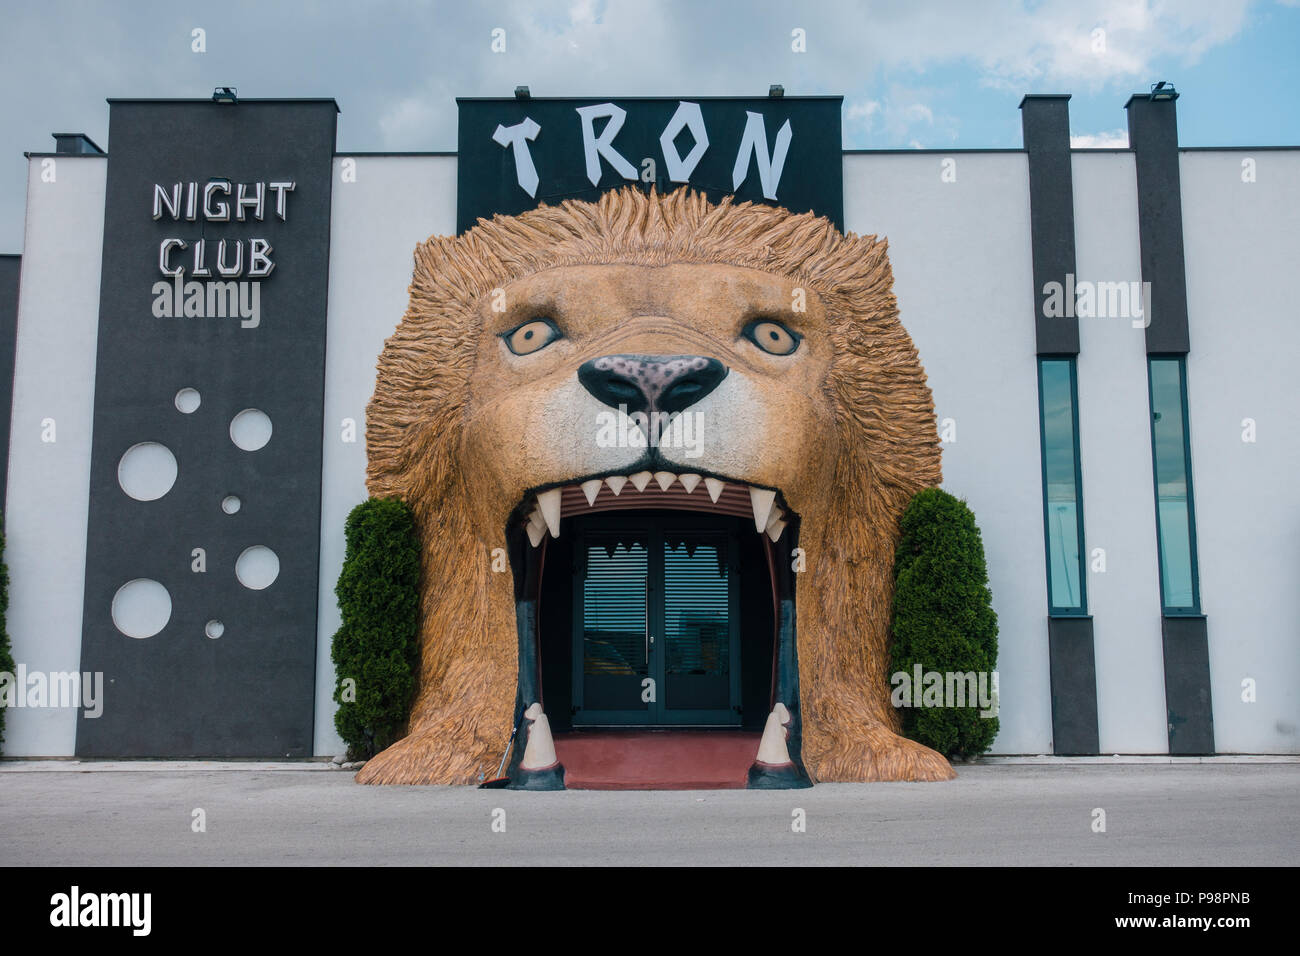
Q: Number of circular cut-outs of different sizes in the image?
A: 7